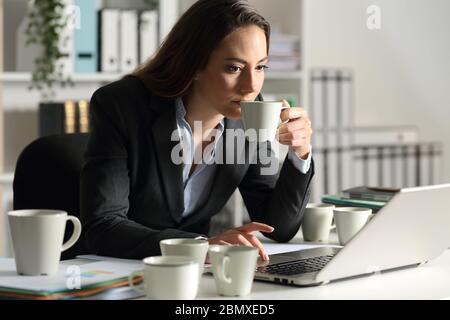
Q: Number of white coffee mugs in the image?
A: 7